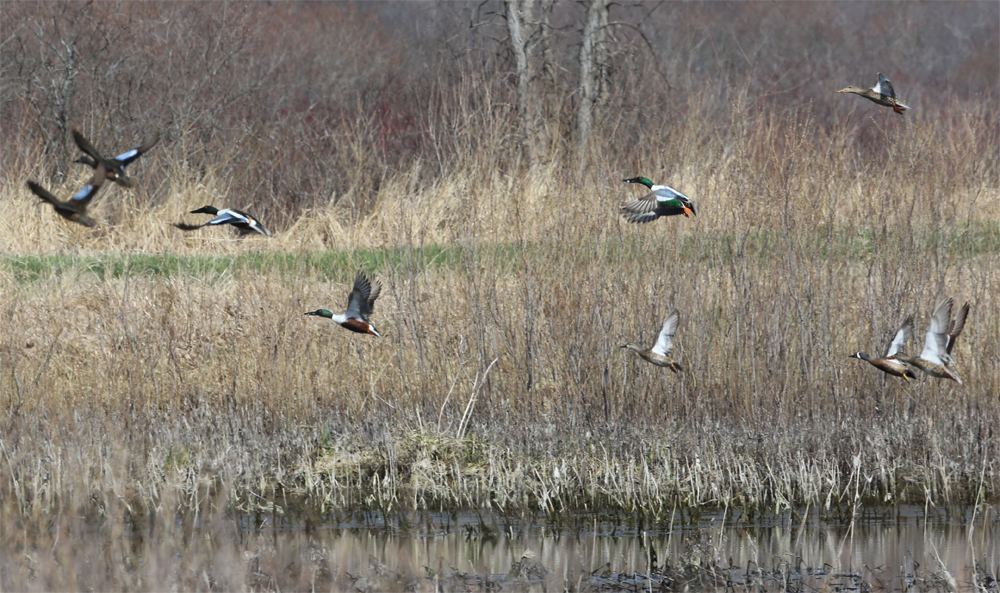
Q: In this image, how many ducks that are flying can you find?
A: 9